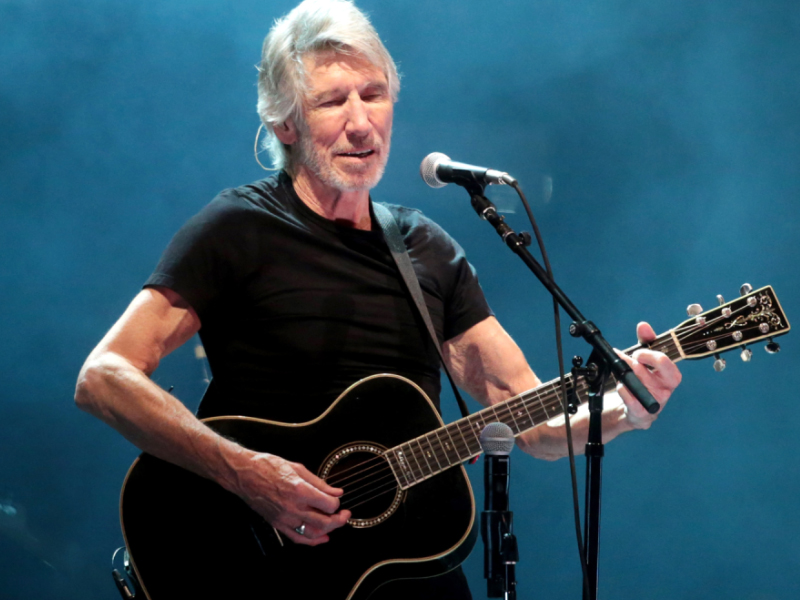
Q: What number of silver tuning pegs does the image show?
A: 6